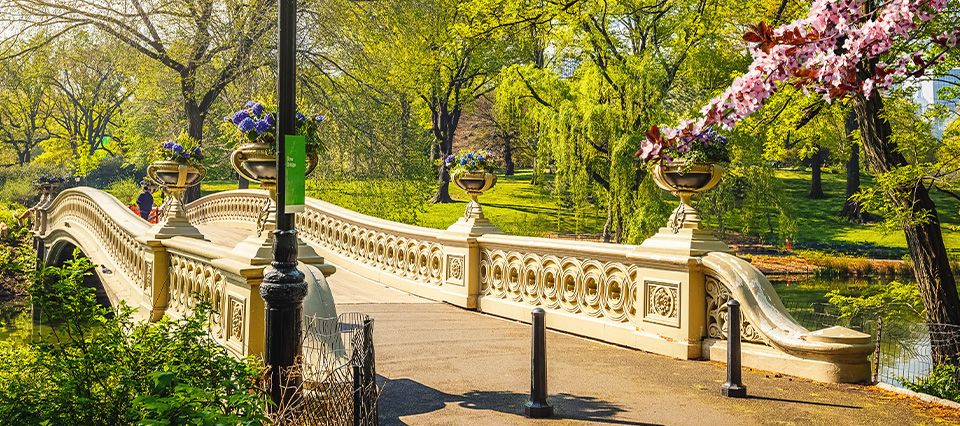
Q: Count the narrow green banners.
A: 1